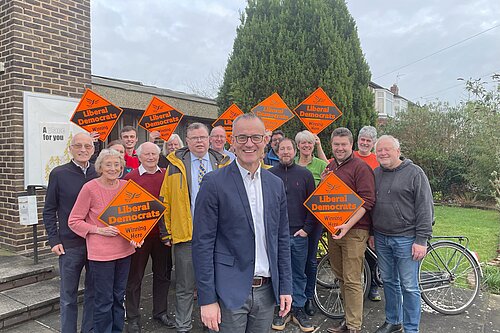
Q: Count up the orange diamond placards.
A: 7